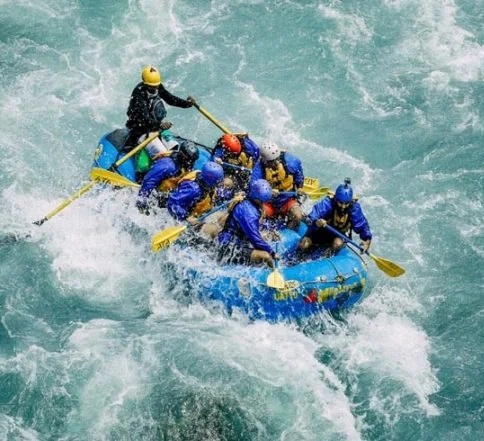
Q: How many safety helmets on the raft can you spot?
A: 7